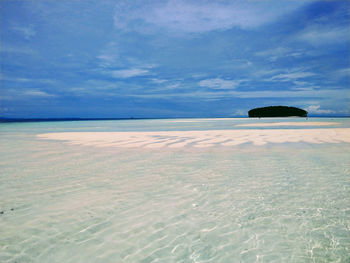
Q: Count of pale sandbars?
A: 2